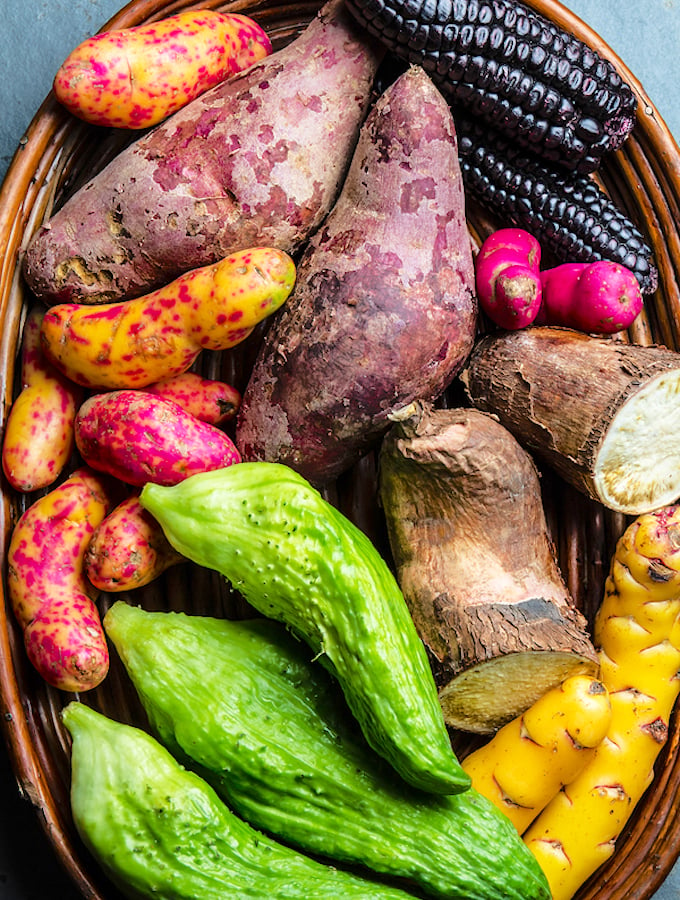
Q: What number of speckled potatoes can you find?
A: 7